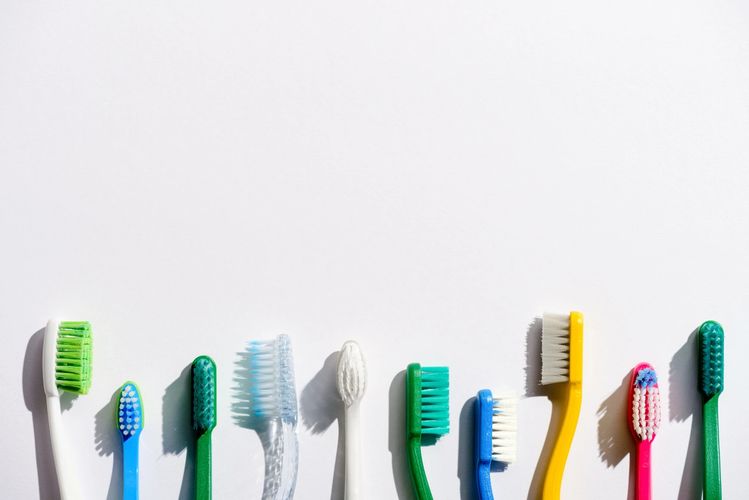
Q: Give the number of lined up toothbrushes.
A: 10